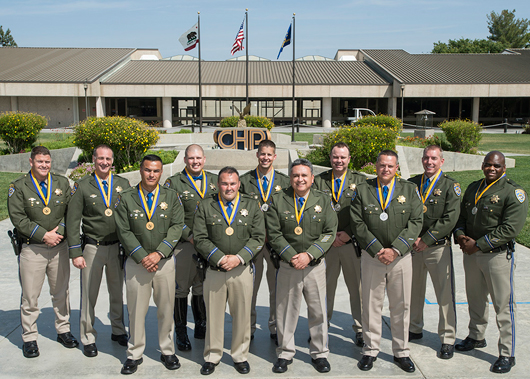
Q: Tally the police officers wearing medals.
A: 11